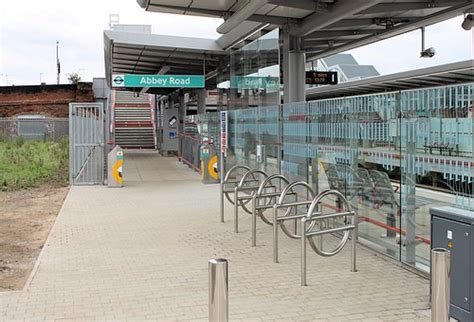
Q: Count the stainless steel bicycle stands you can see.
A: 5